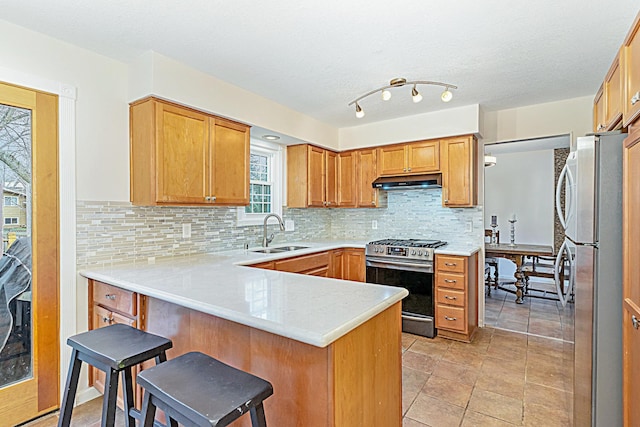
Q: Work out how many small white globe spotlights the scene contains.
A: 4